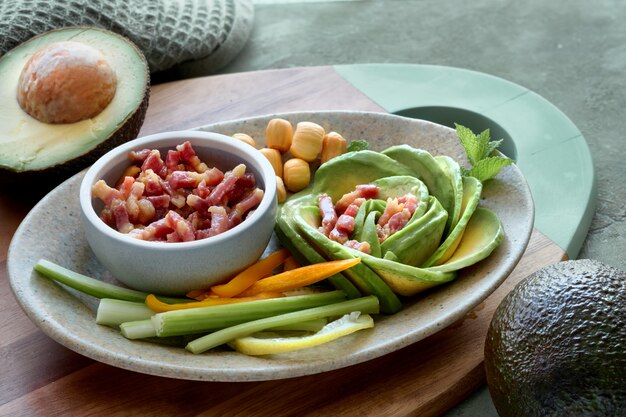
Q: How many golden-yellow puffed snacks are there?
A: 7